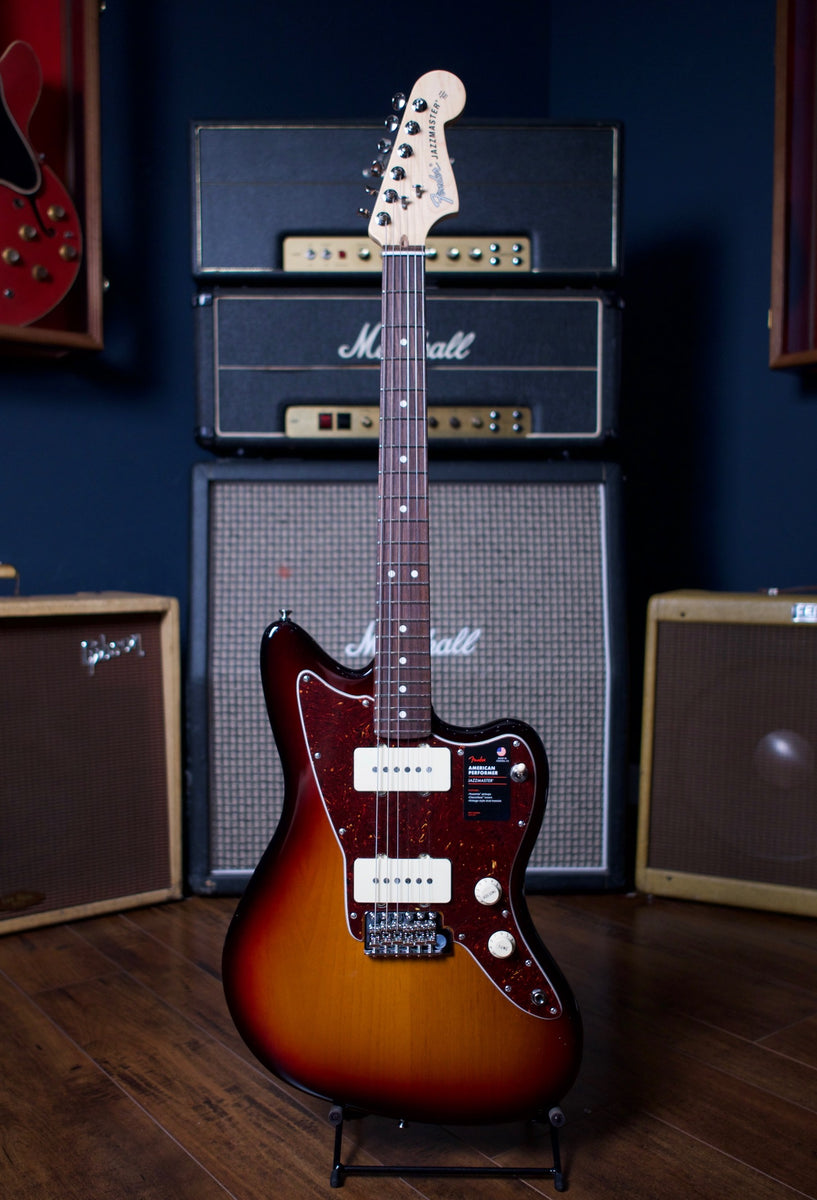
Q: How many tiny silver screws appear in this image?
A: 13